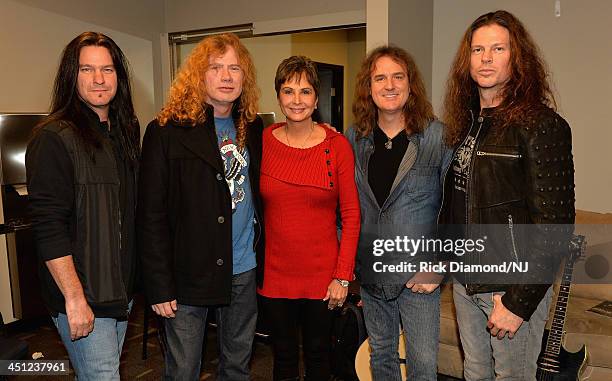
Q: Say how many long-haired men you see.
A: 4